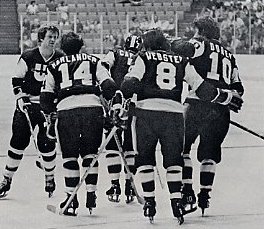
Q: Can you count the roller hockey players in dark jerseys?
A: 5